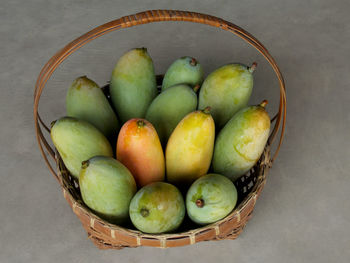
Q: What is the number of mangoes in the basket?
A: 12